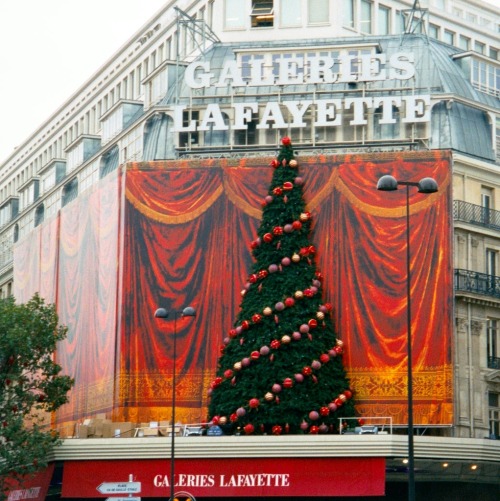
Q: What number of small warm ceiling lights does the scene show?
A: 3